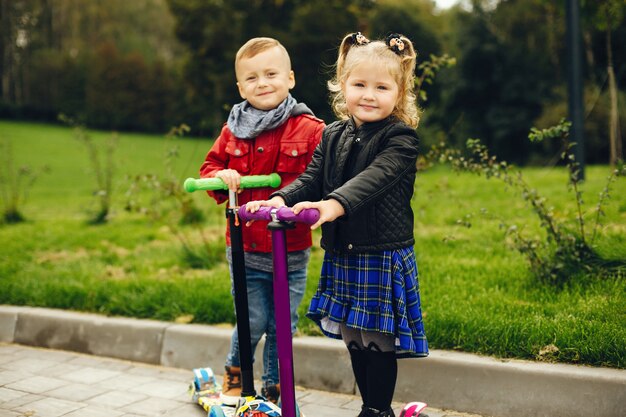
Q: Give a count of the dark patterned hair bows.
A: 2